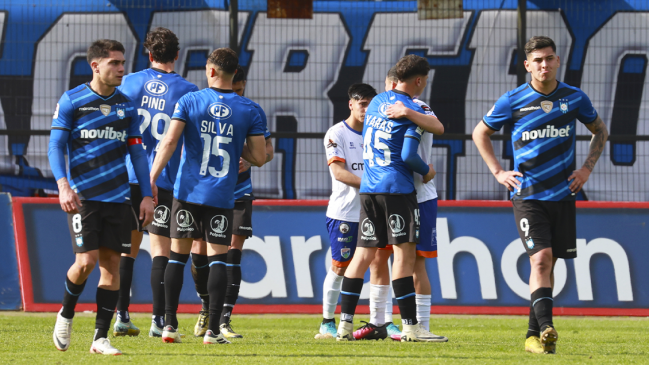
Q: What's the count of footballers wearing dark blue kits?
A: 6